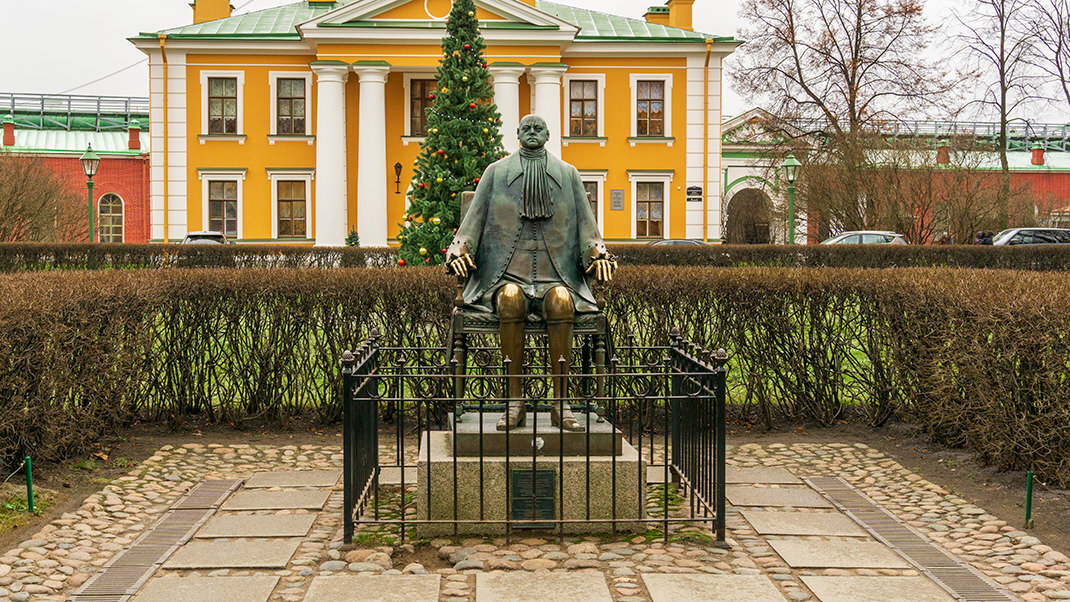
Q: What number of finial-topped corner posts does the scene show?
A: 4